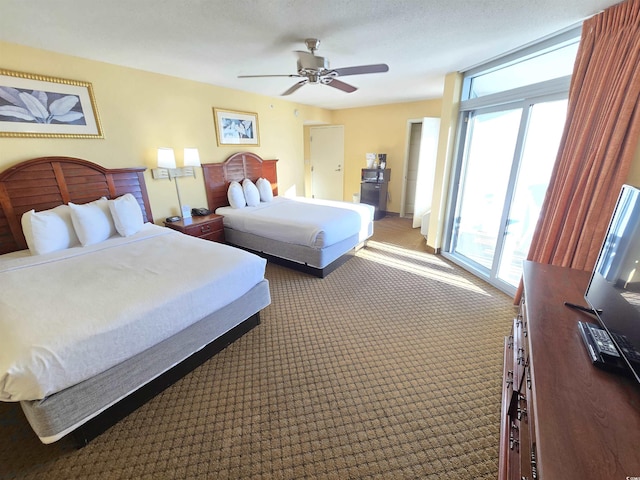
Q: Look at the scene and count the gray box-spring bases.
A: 2